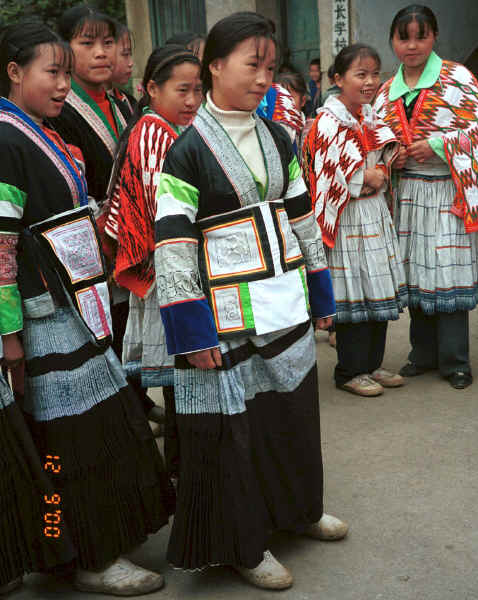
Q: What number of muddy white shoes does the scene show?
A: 5